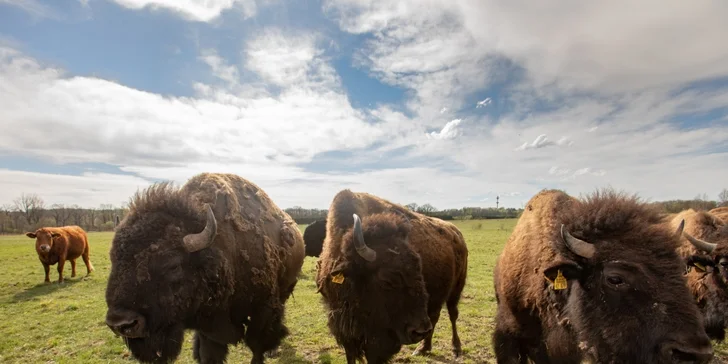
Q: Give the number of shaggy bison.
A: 4